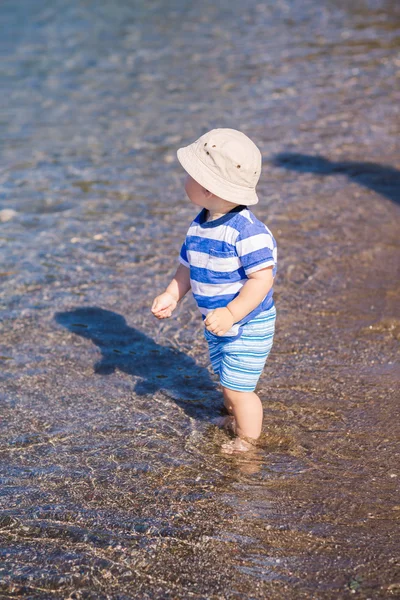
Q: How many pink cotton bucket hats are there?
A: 0